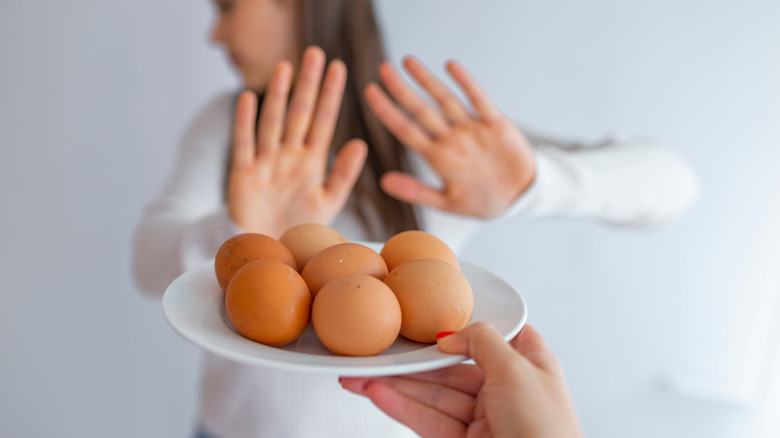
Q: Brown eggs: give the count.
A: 7